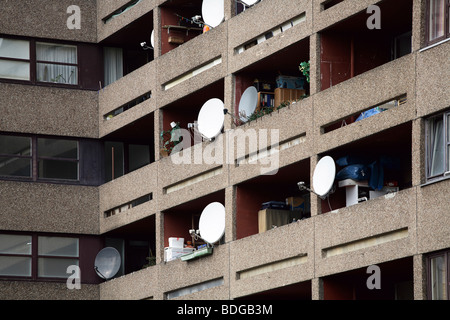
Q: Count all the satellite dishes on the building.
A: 8